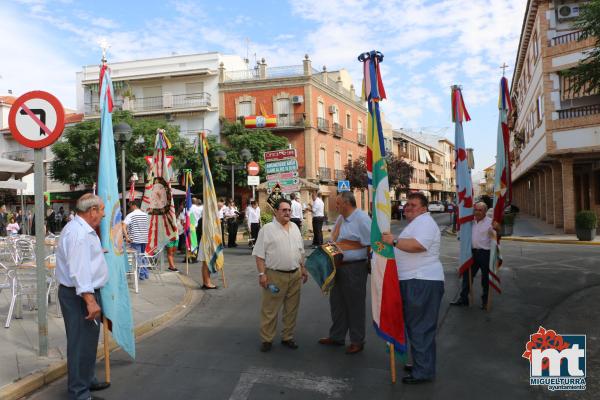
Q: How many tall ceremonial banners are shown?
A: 7